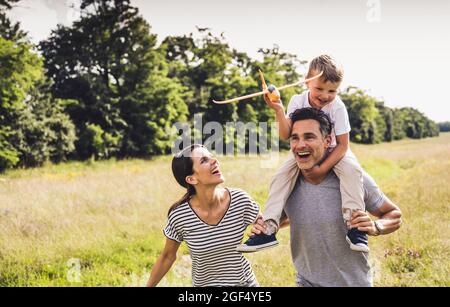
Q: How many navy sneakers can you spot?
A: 2